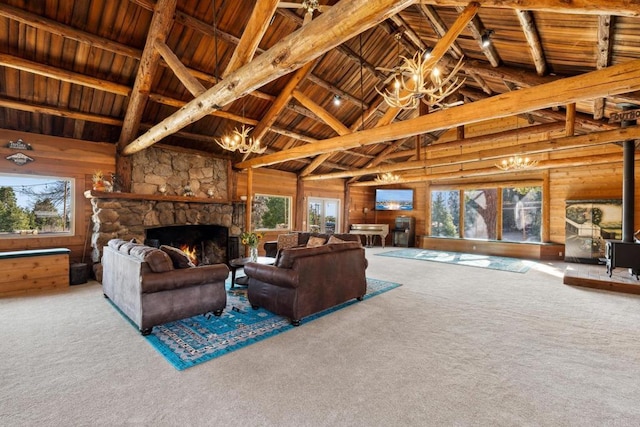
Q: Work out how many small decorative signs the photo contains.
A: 2